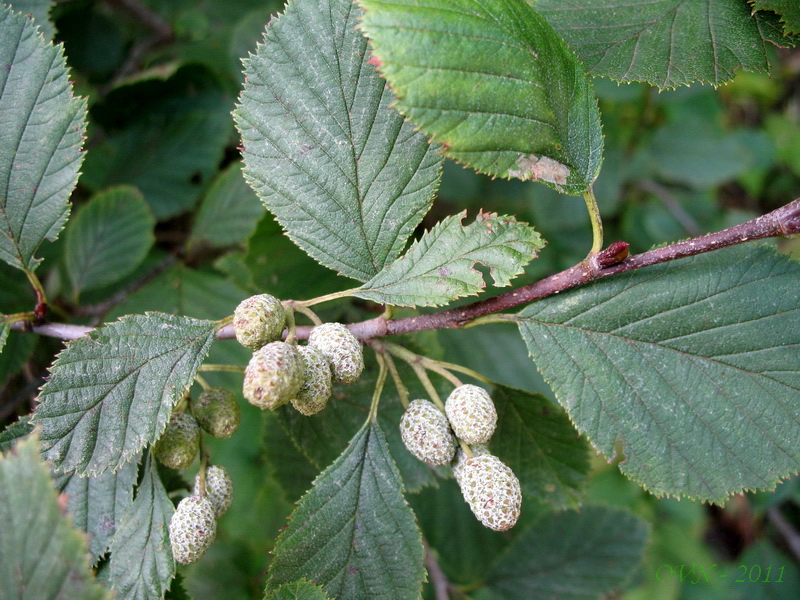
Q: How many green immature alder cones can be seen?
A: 12